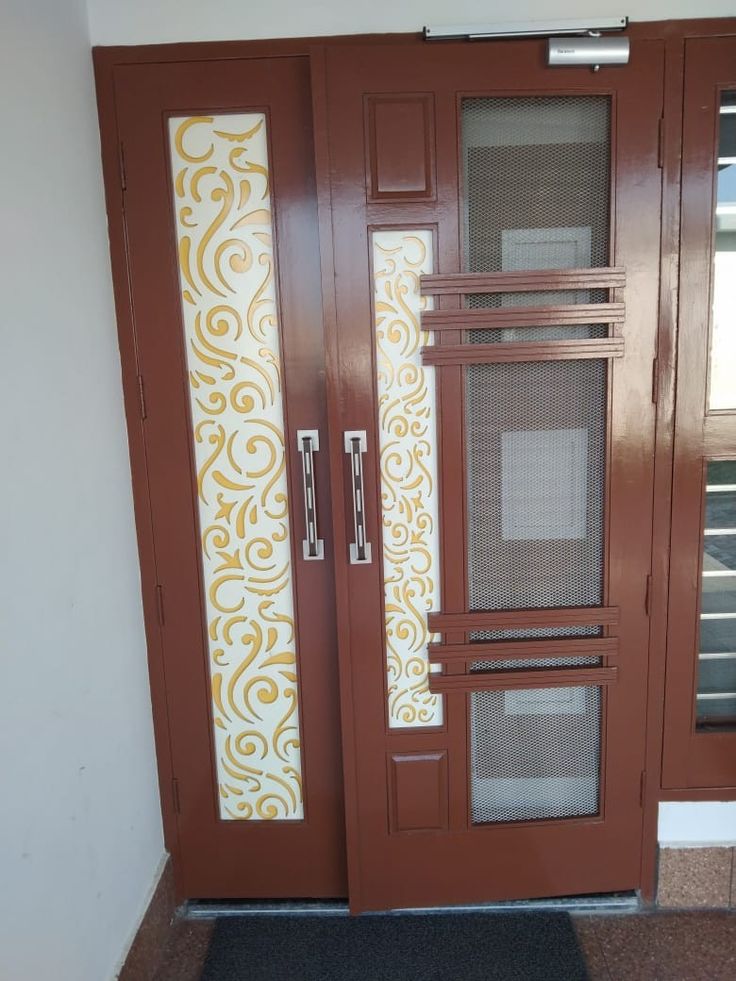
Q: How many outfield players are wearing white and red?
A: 0